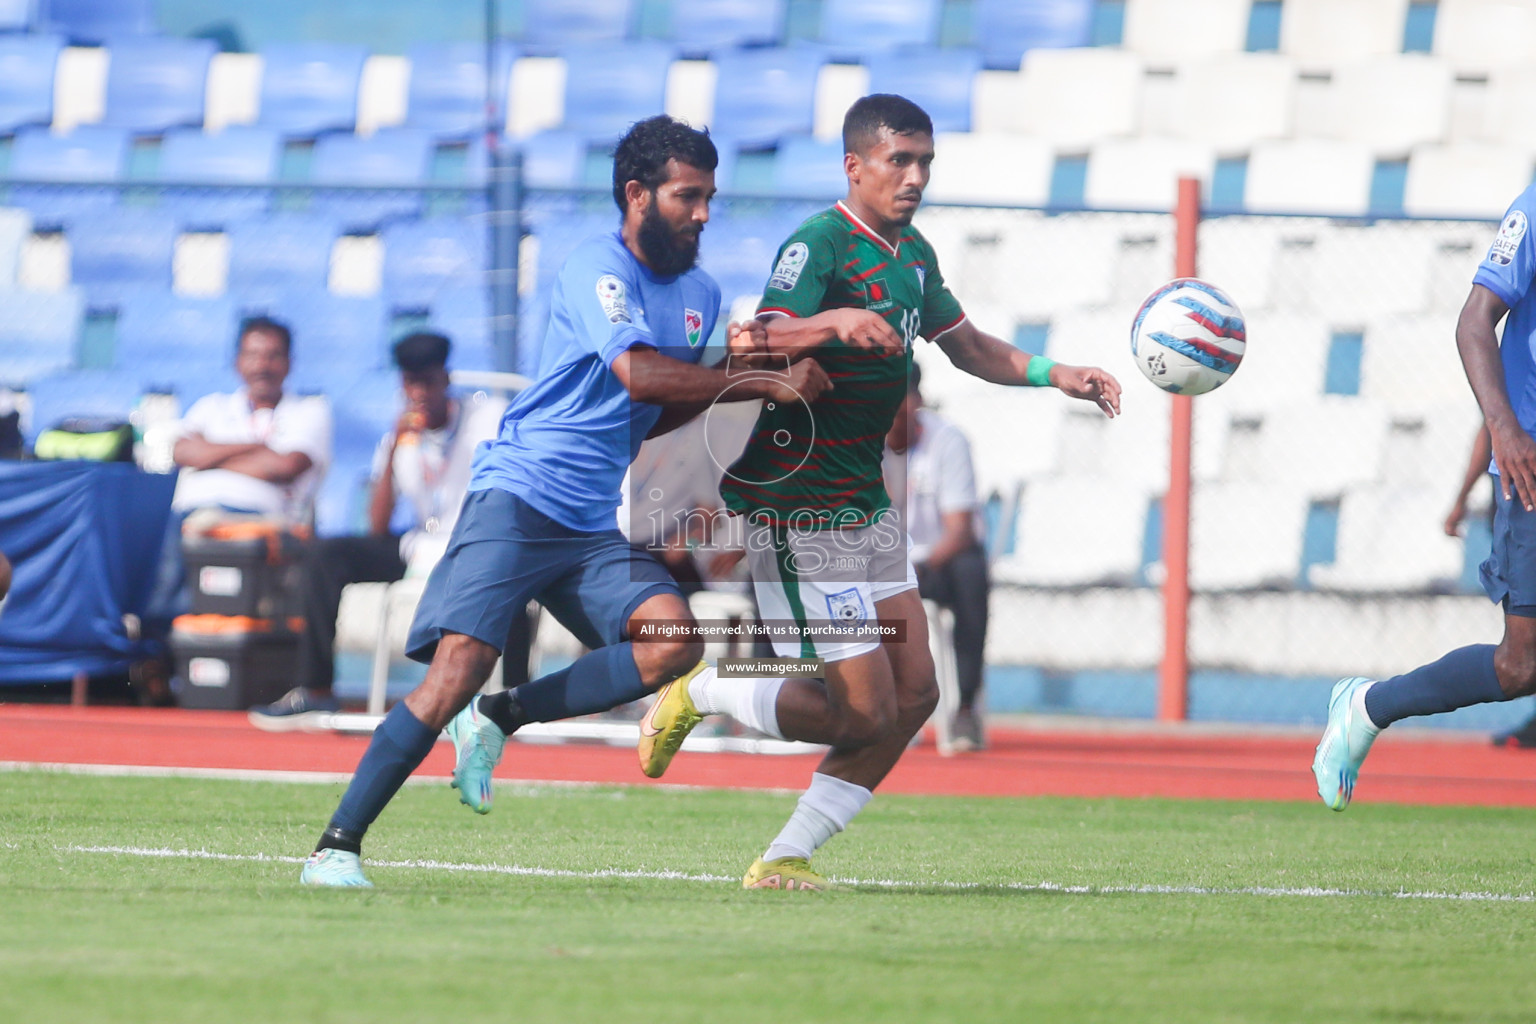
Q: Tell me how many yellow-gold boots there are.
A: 2